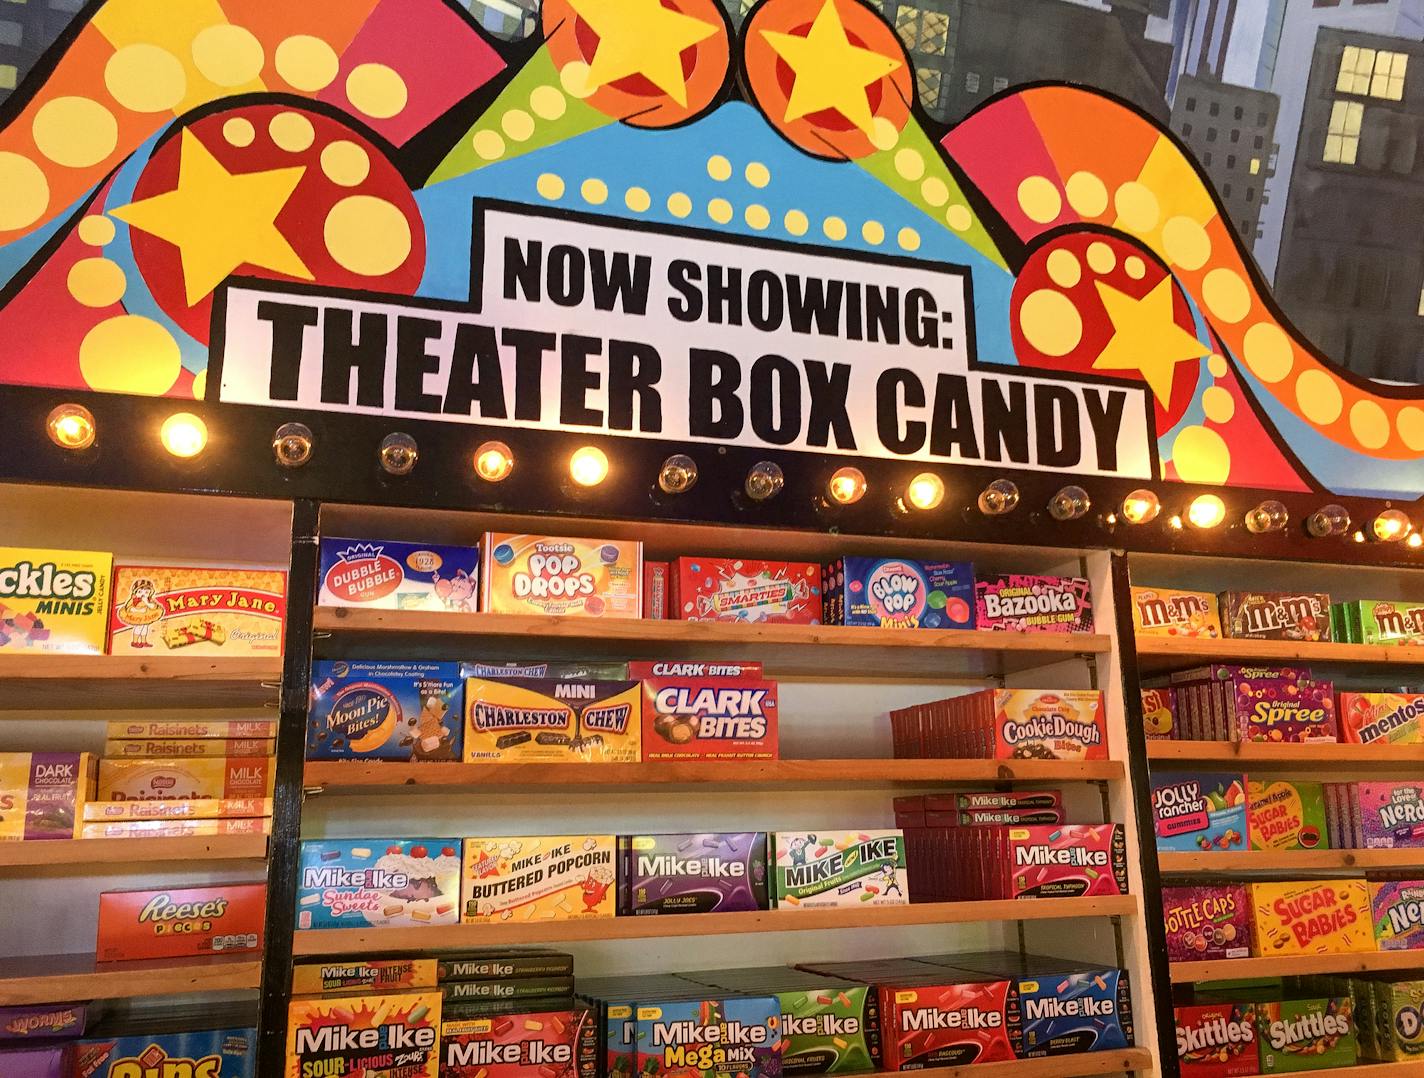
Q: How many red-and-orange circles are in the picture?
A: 2